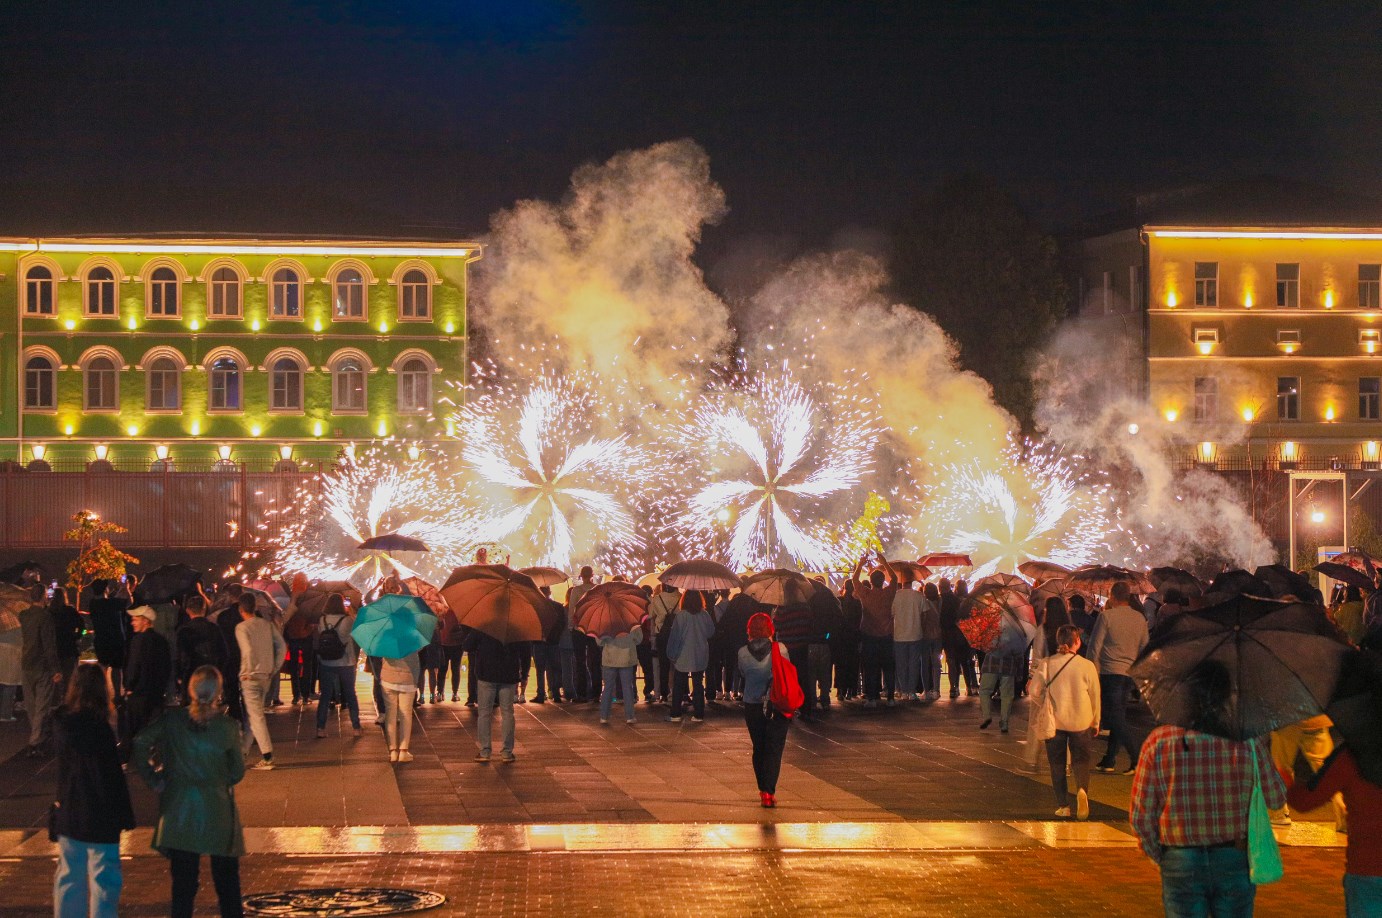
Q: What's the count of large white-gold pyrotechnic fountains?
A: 4